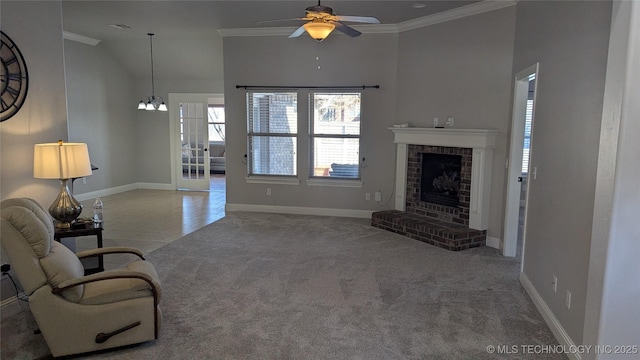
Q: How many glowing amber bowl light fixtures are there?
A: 1